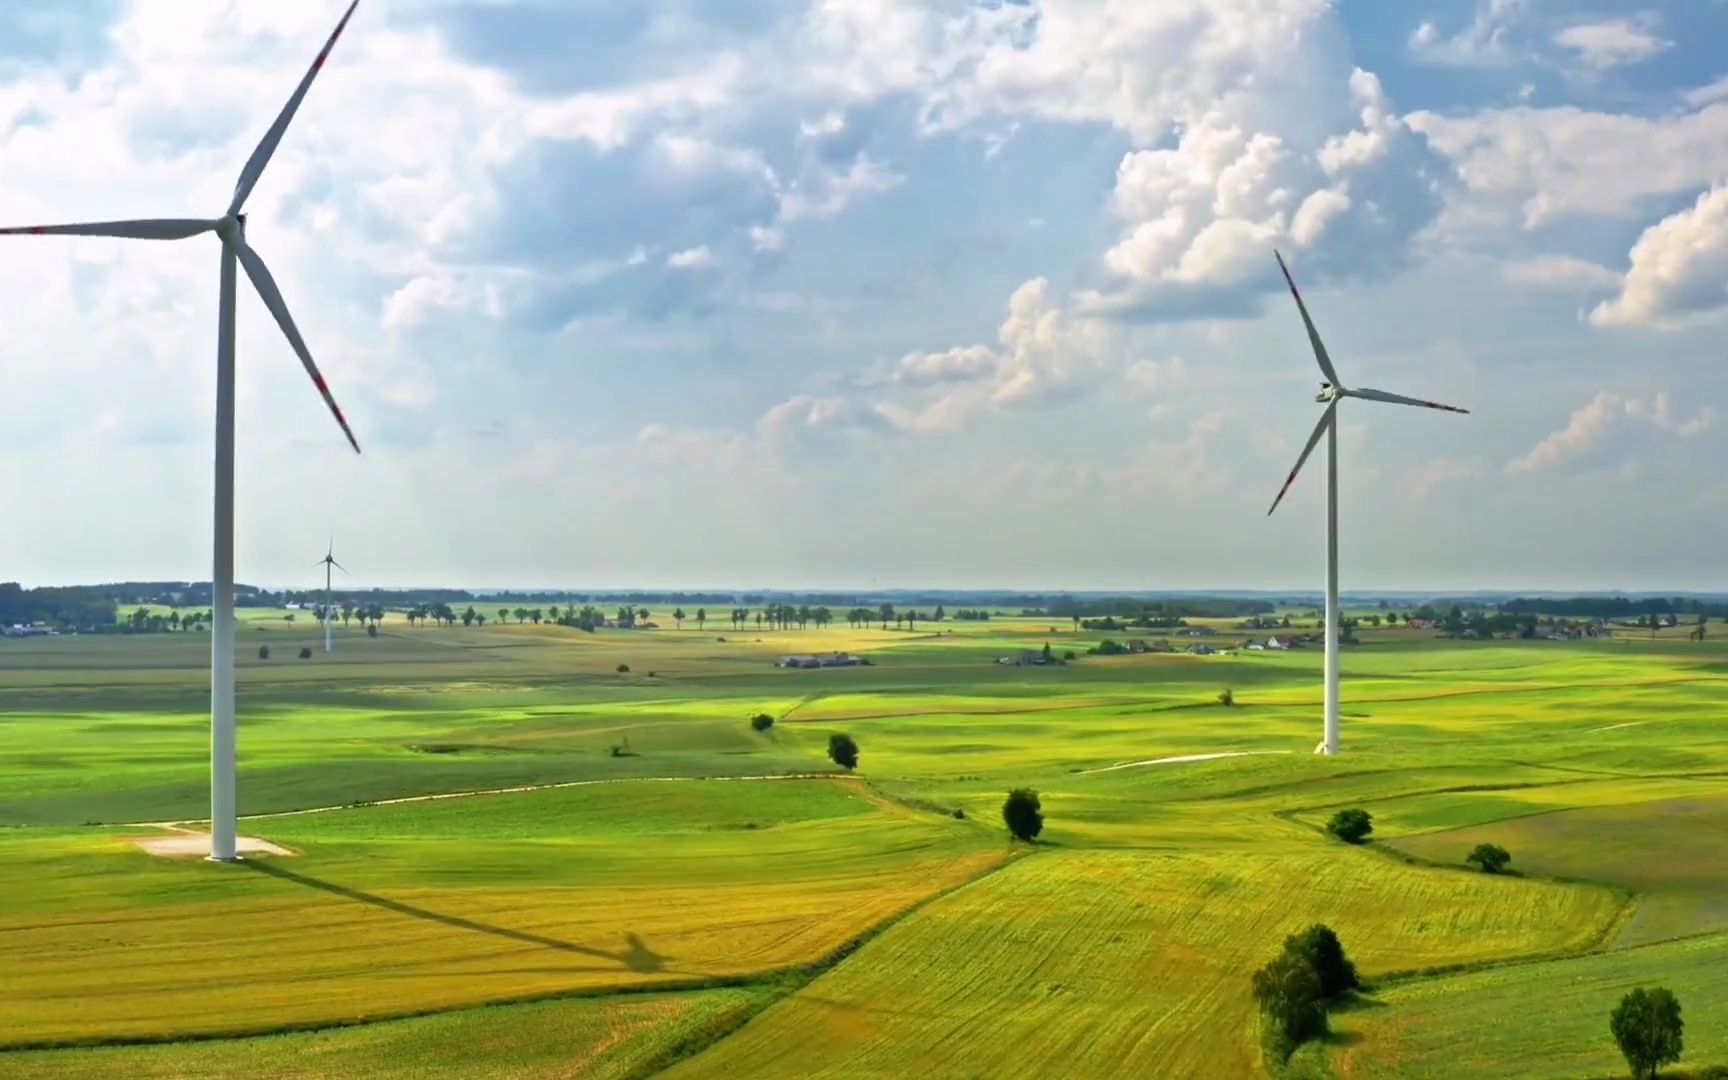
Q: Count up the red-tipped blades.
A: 6